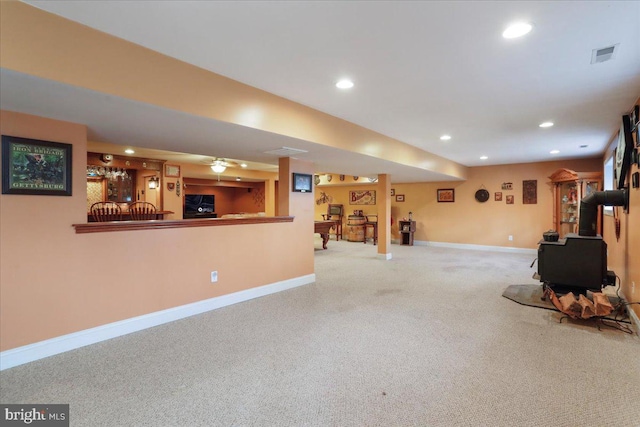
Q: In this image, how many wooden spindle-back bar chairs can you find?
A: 2